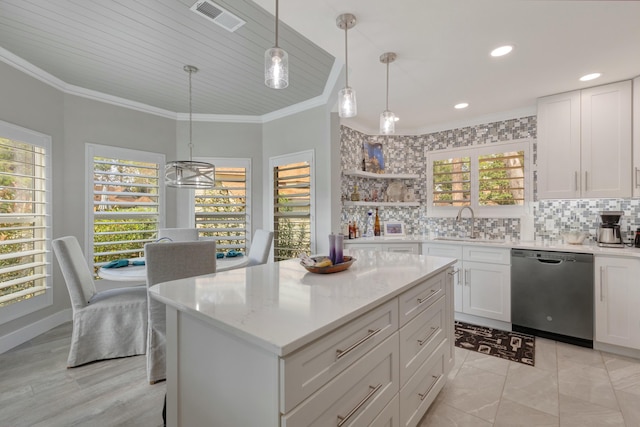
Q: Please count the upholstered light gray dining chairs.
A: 4